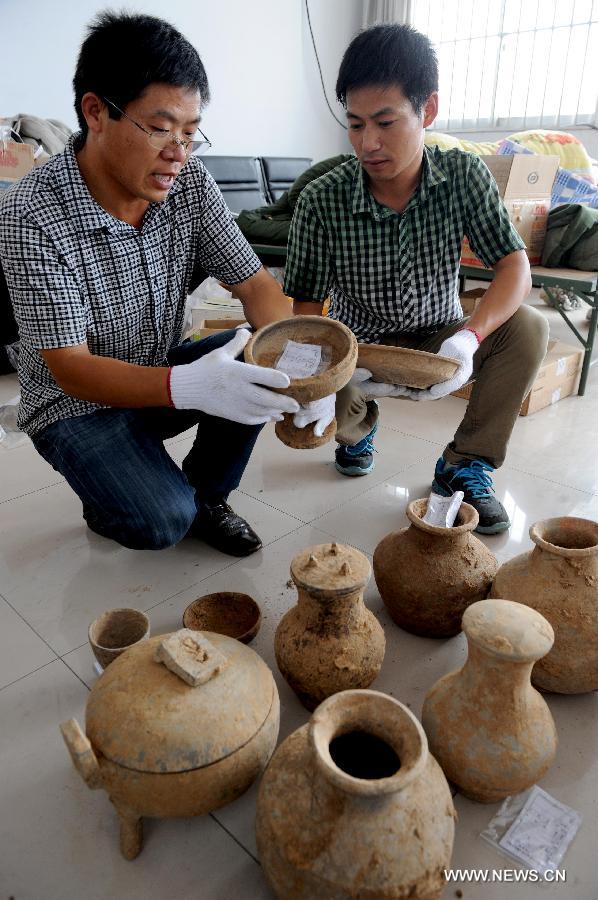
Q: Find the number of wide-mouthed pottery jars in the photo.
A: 3